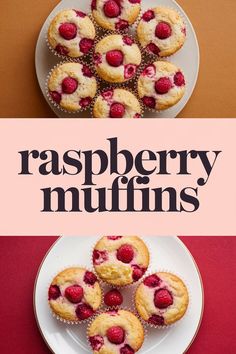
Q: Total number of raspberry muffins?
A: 11